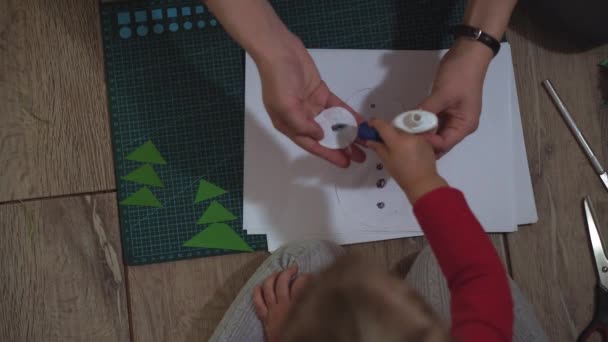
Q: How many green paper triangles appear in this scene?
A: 6